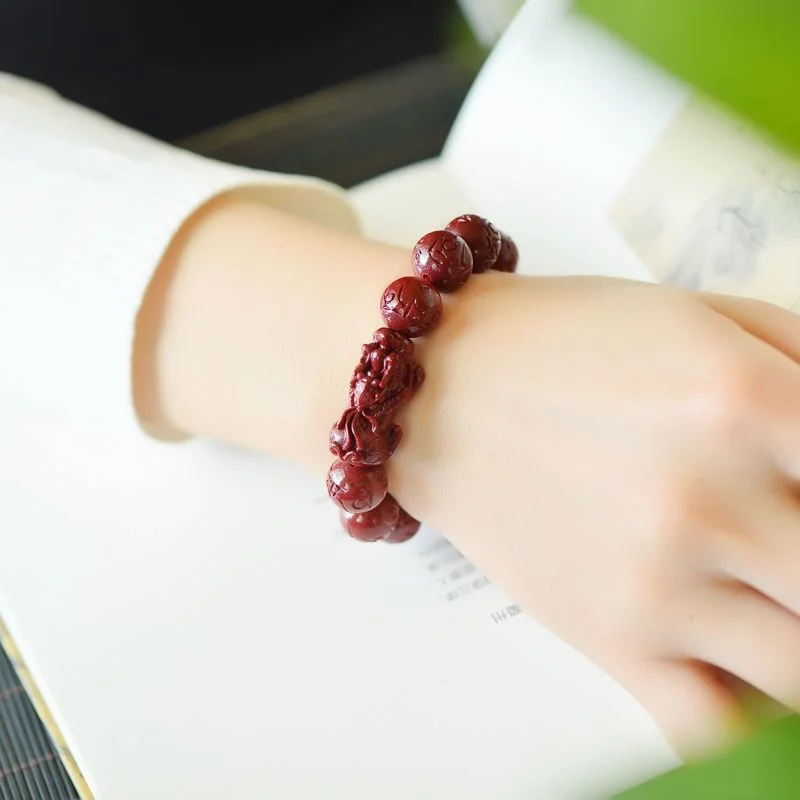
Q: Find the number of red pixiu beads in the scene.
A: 1